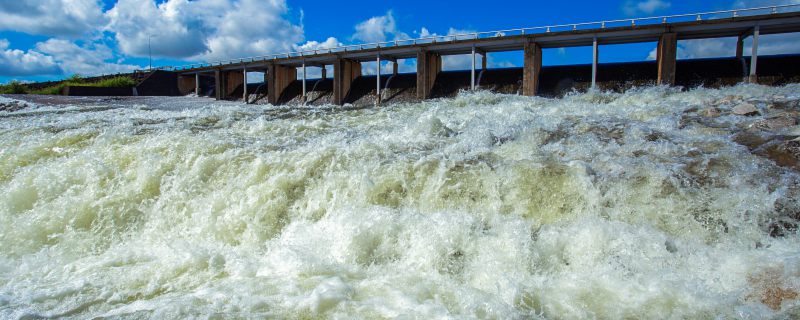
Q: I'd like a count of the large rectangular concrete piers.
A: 6